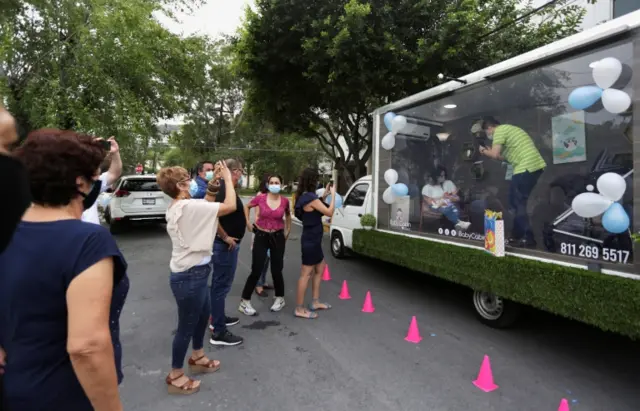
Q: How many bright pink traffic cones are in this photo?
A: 6